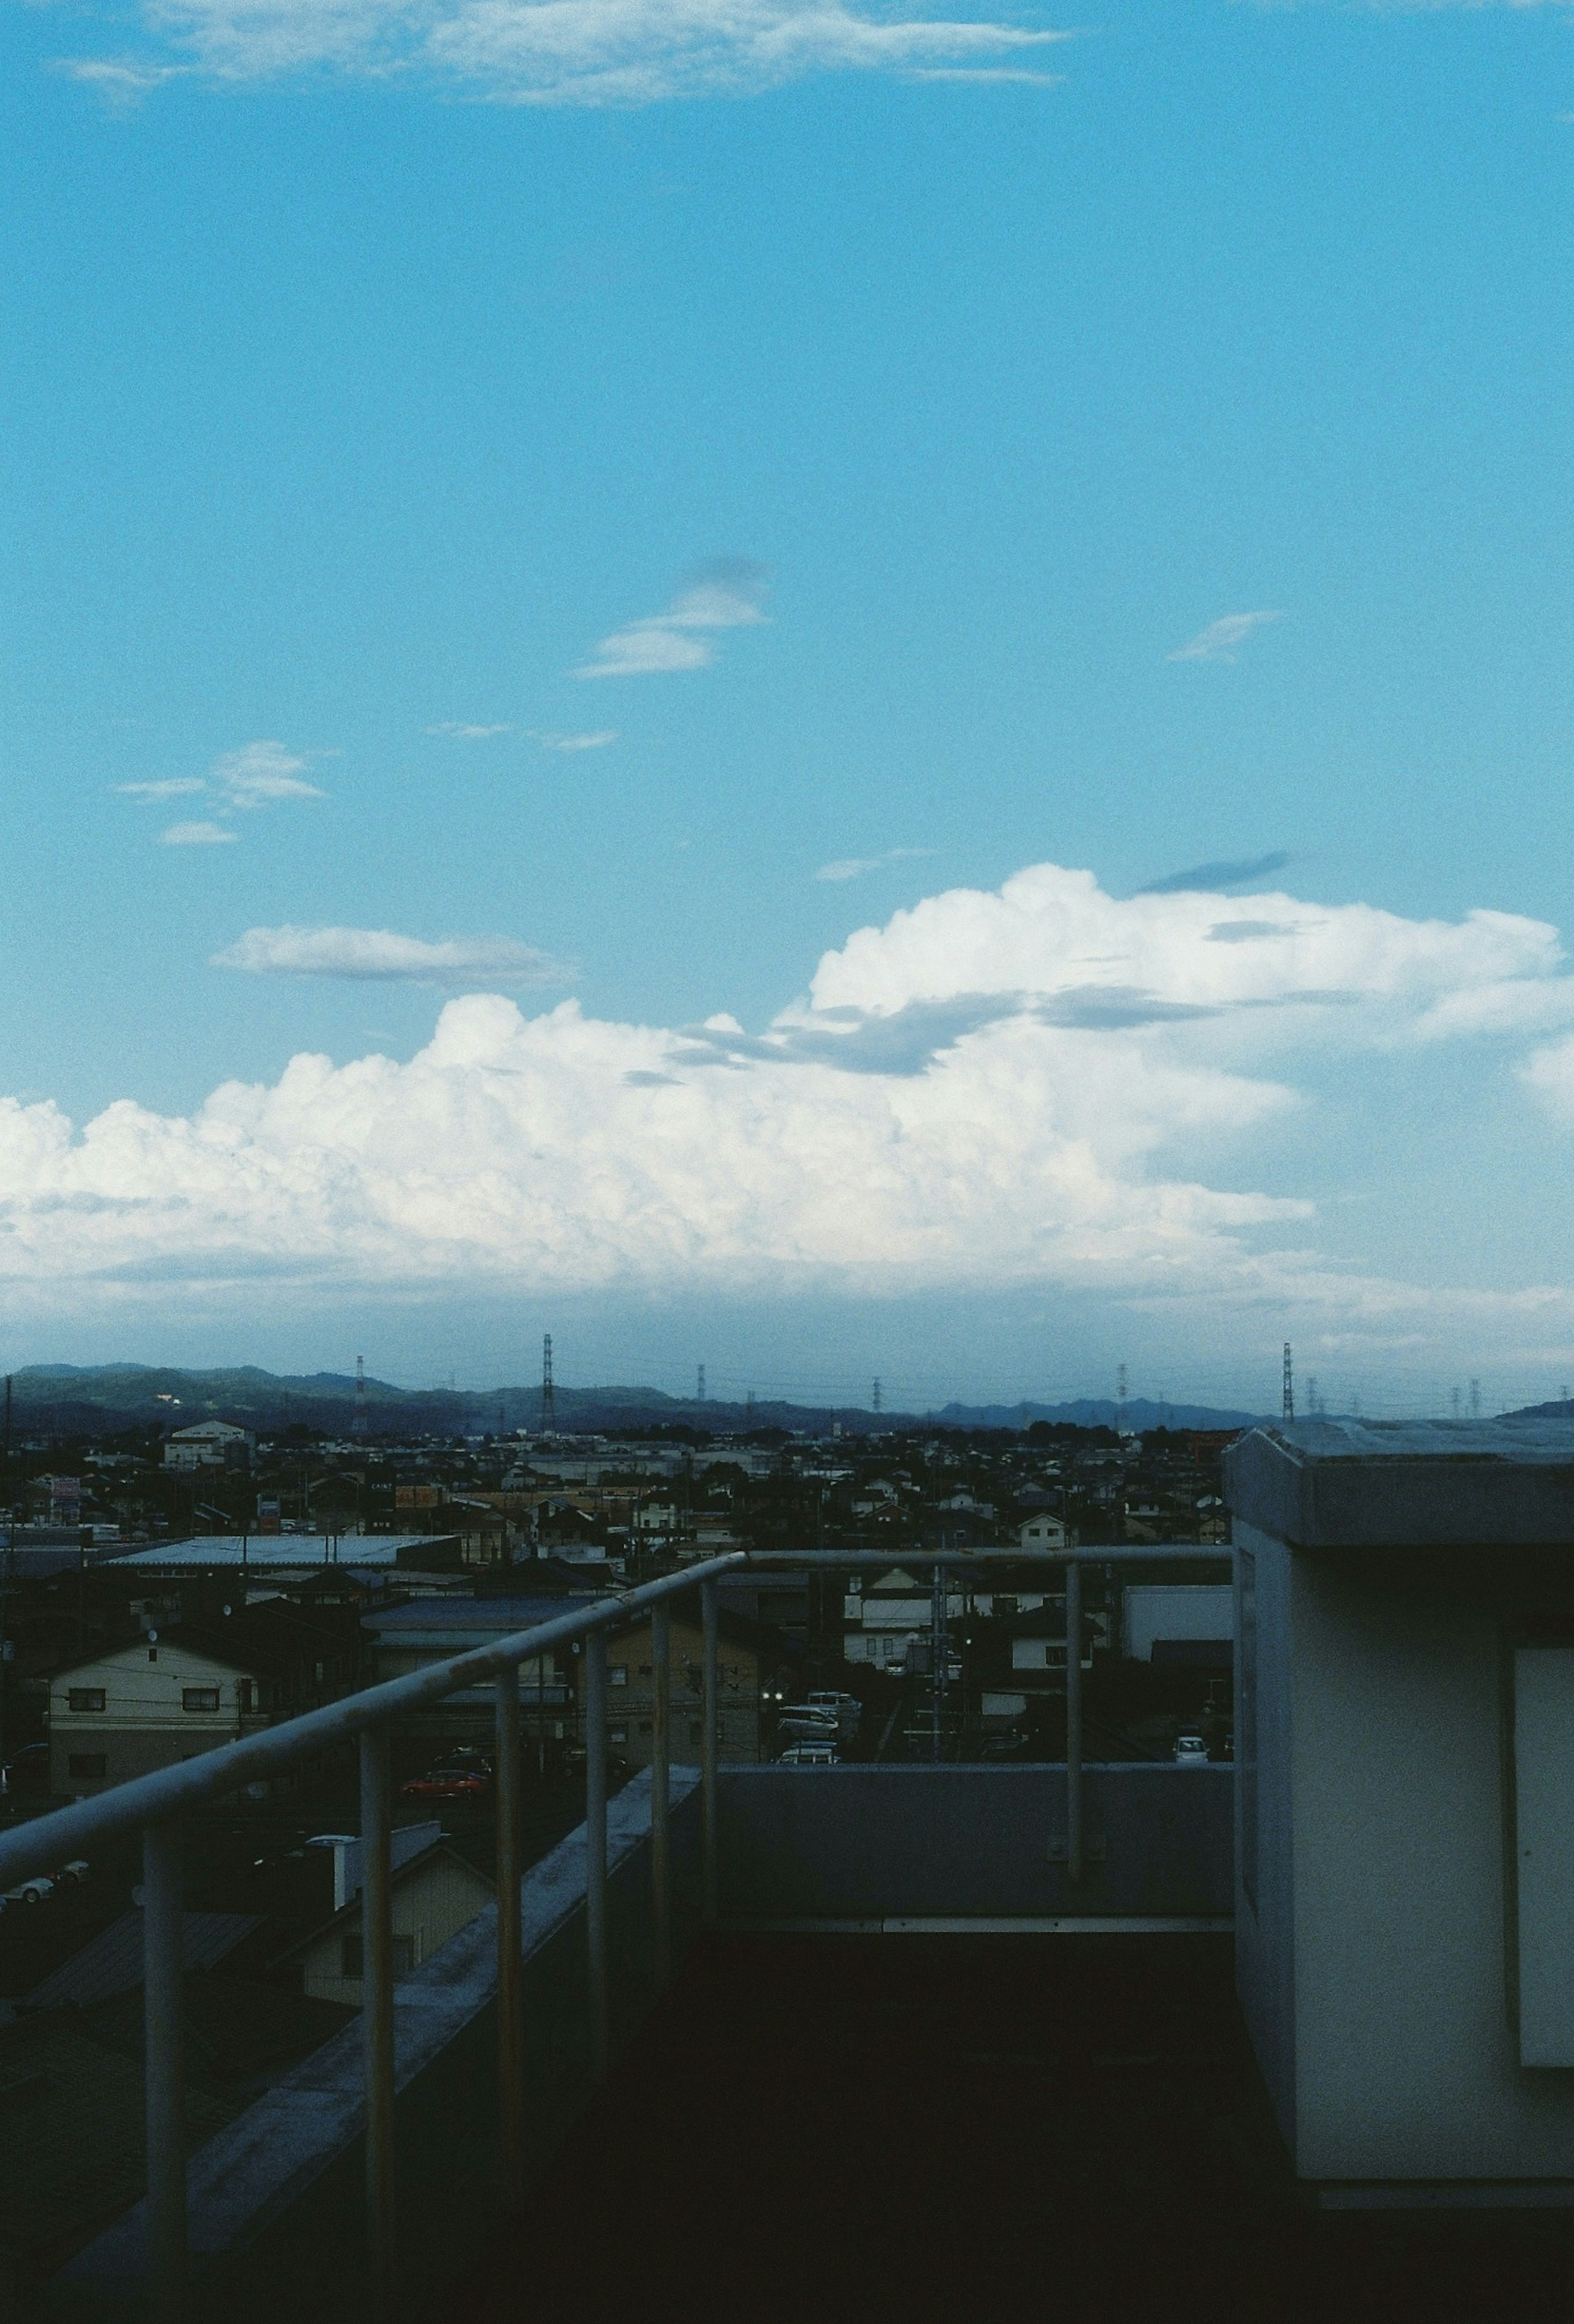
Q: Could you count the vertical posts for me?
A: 7